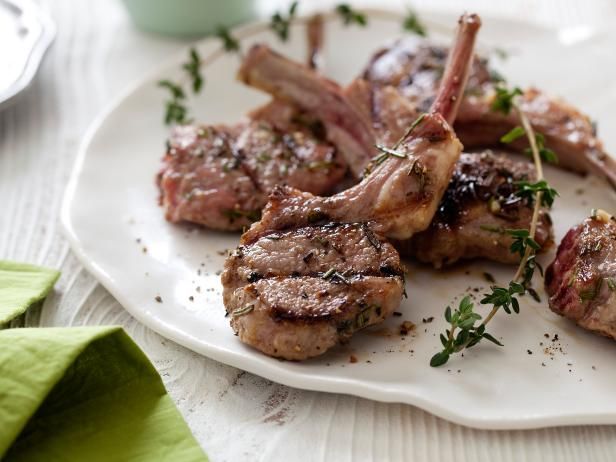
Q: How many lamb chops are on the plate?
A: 5